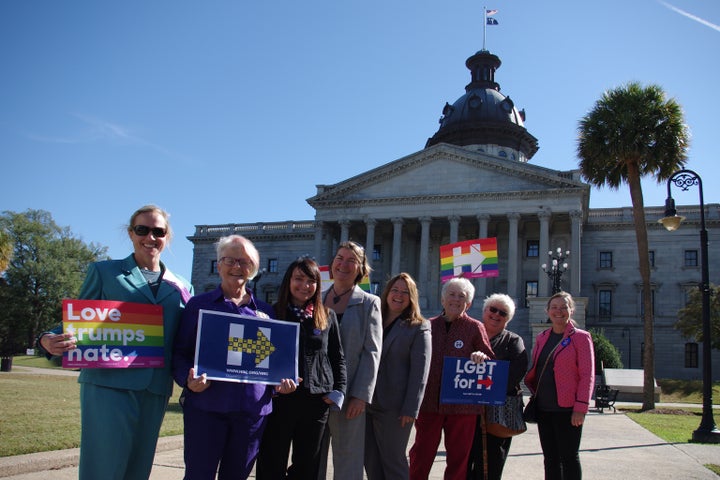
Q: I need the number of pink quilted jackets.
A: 1